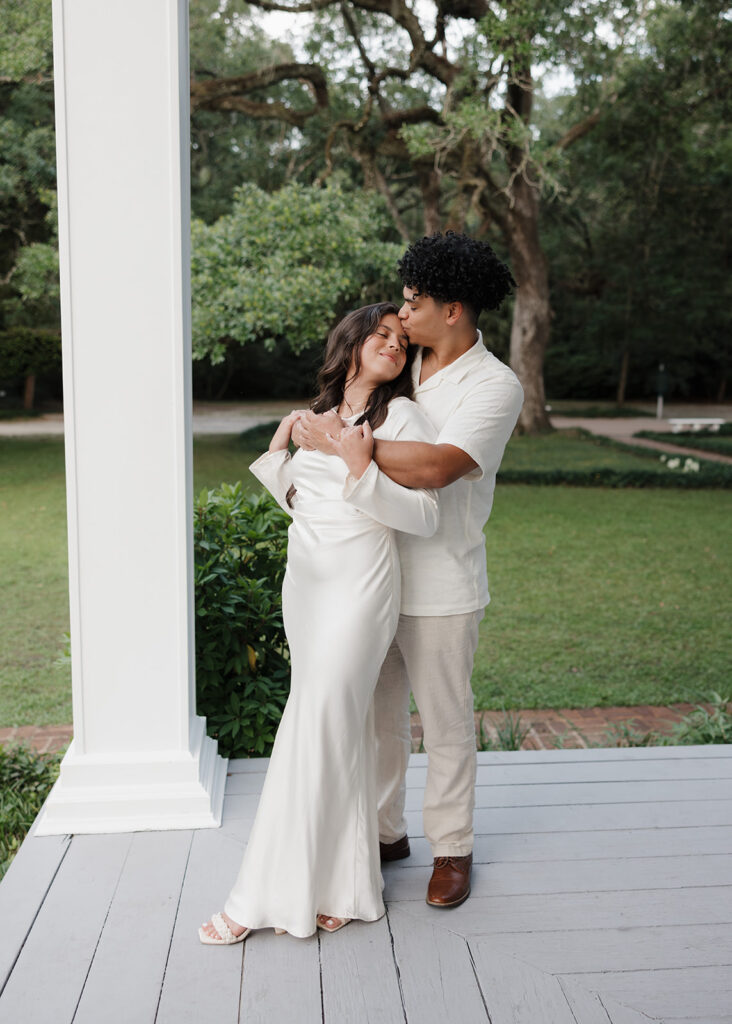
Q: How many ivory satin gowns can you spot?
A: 1